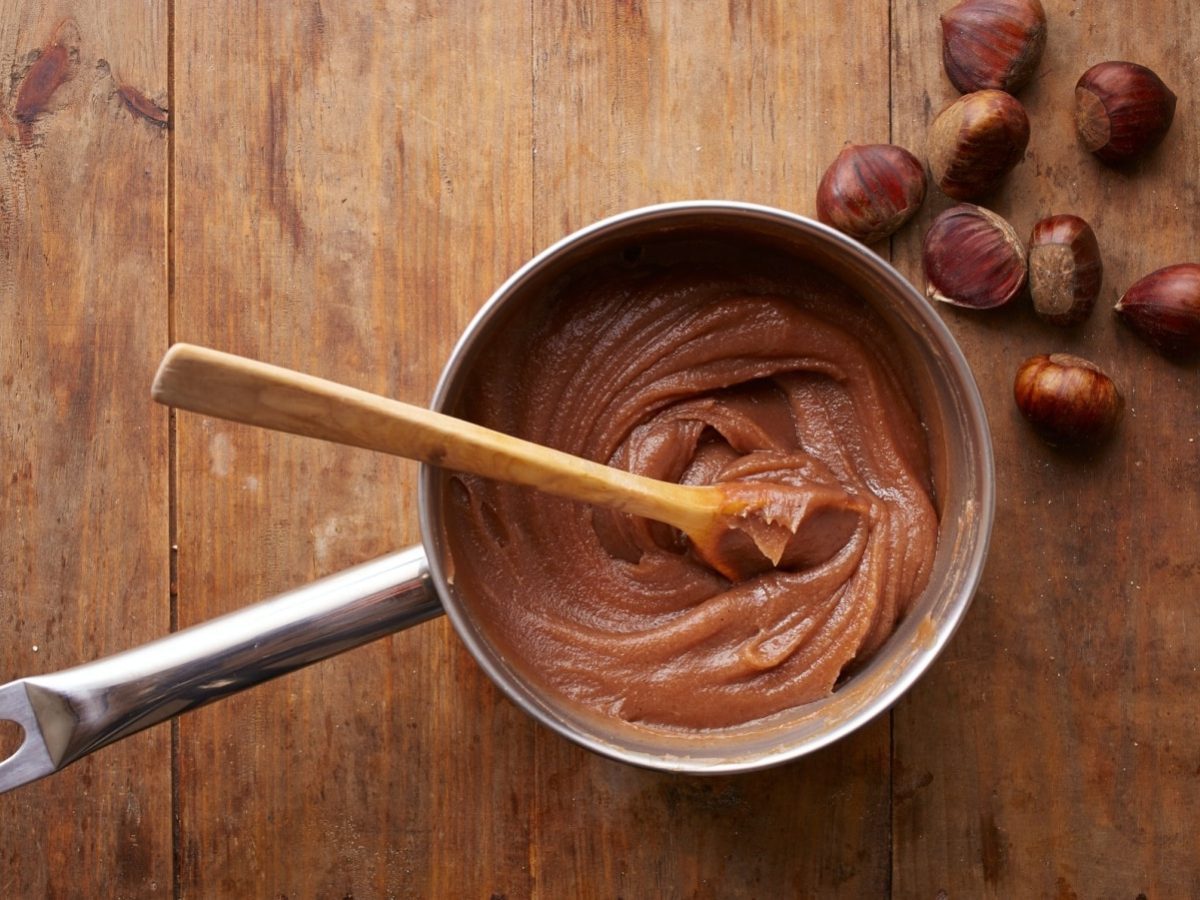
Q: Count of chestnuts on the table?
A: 8